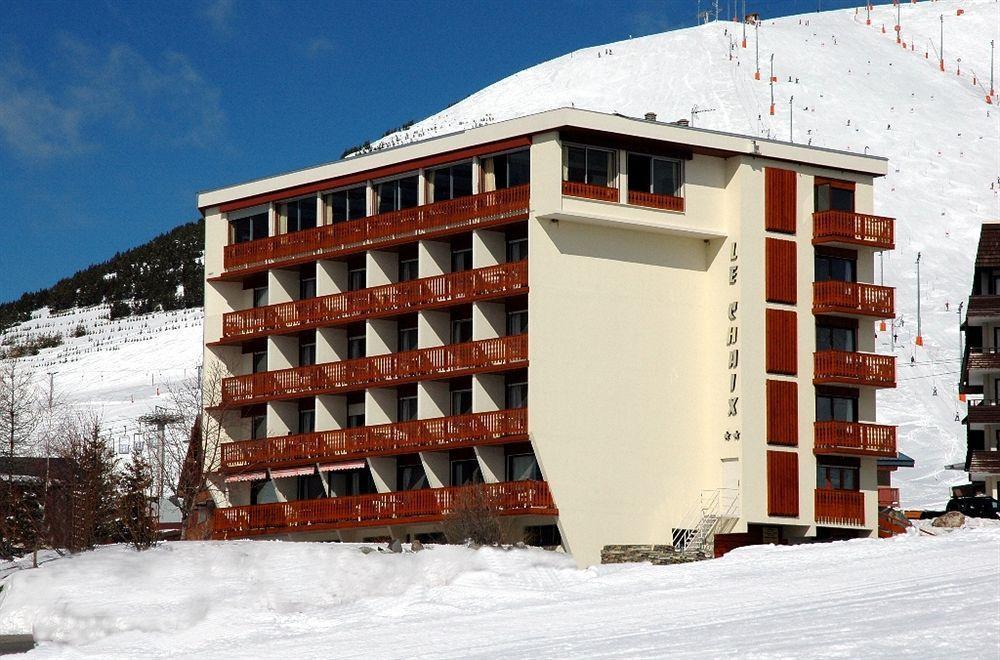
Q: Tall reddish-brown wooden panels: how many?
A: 5